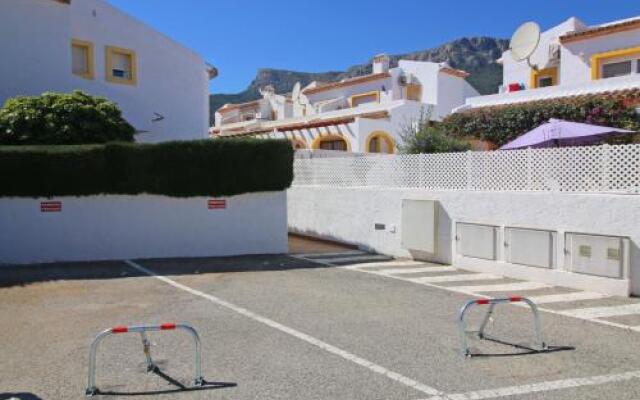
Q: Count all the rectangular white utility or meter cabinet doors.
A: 4